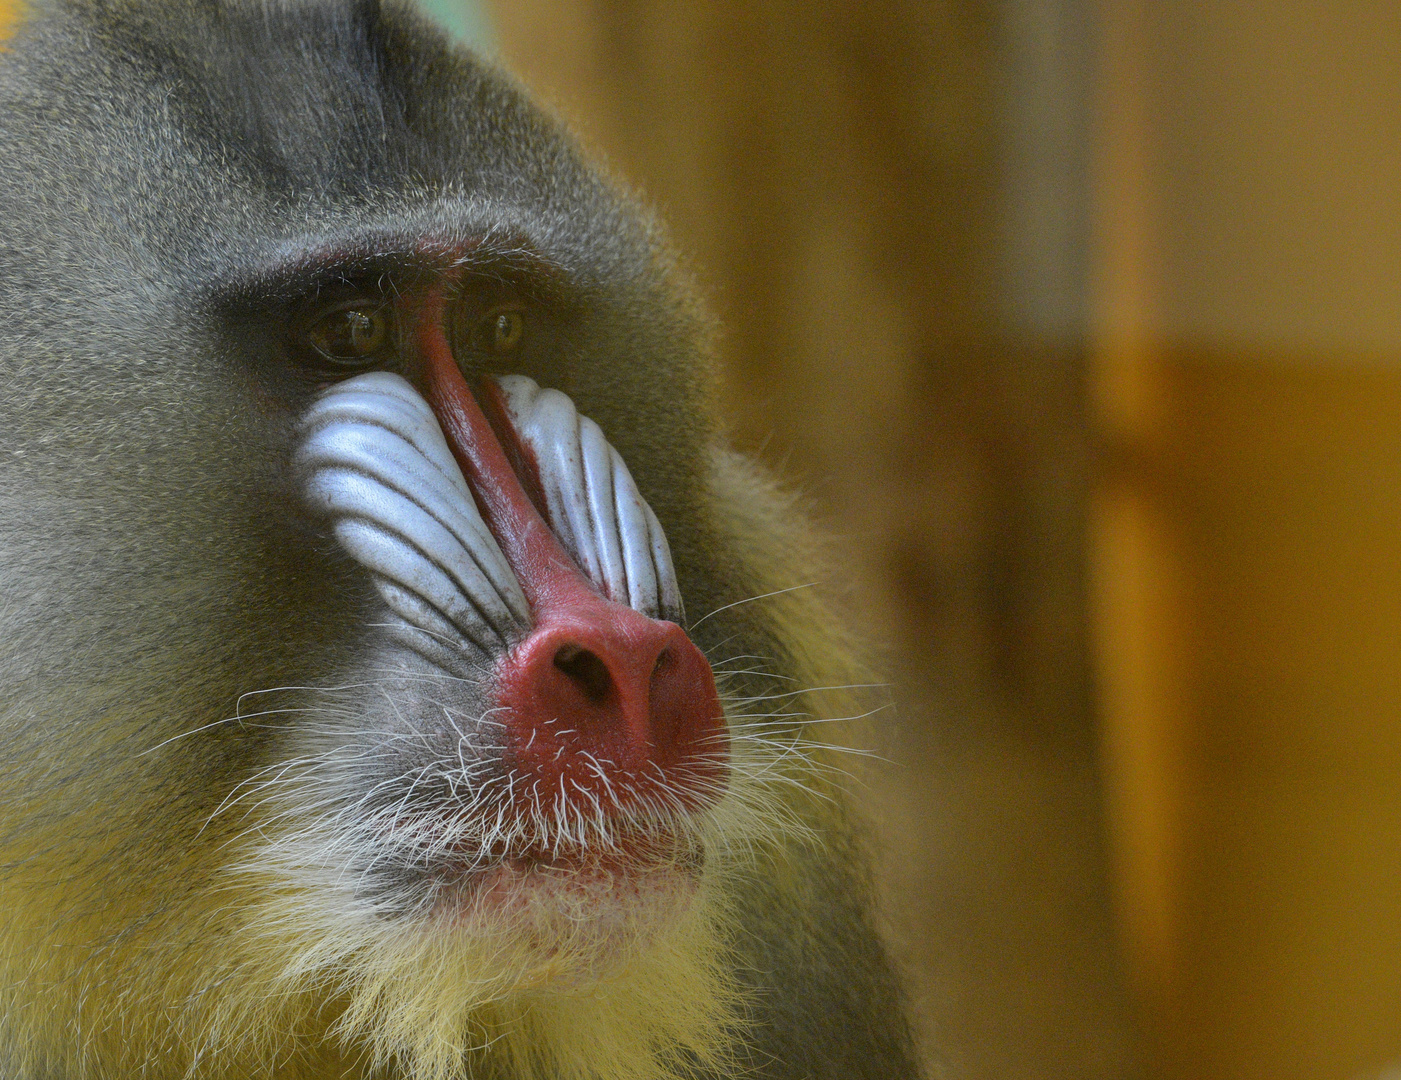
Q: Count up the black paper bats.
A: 0